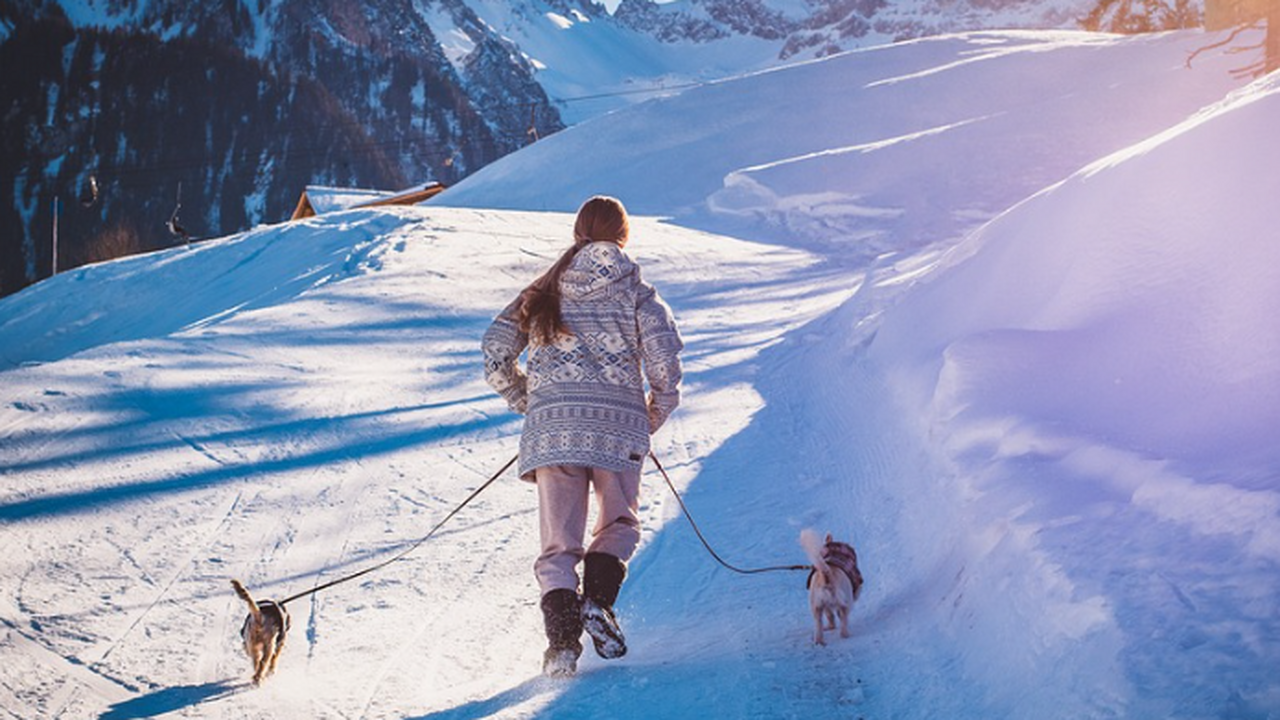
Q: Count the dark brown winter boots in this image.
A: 2